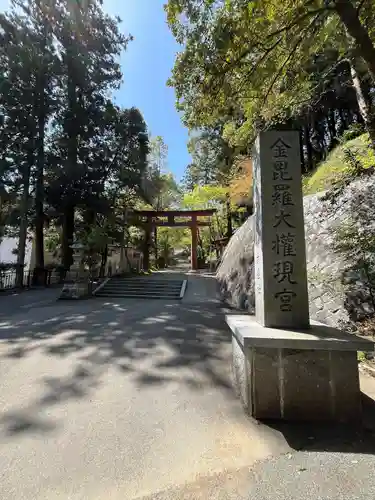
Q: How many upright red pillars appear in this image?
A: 2